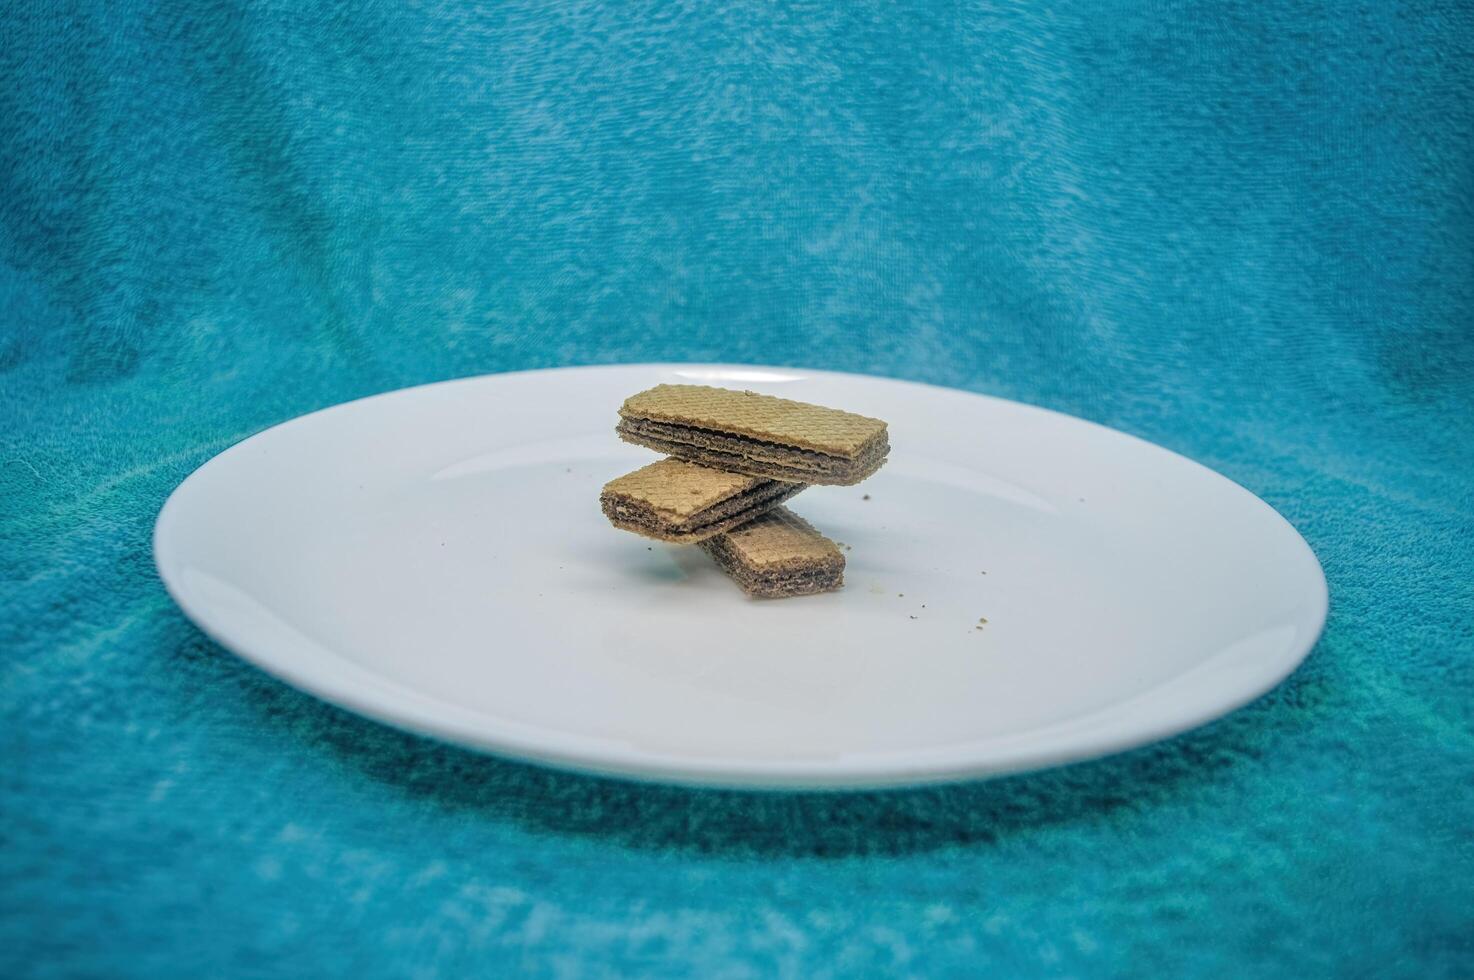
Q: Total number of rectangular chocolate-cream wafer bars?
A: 3